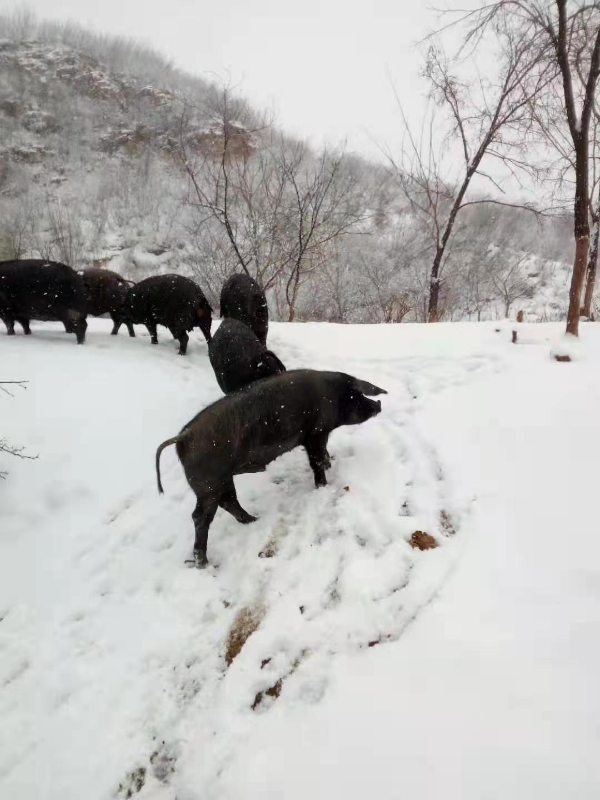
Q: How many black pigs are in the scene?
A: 6